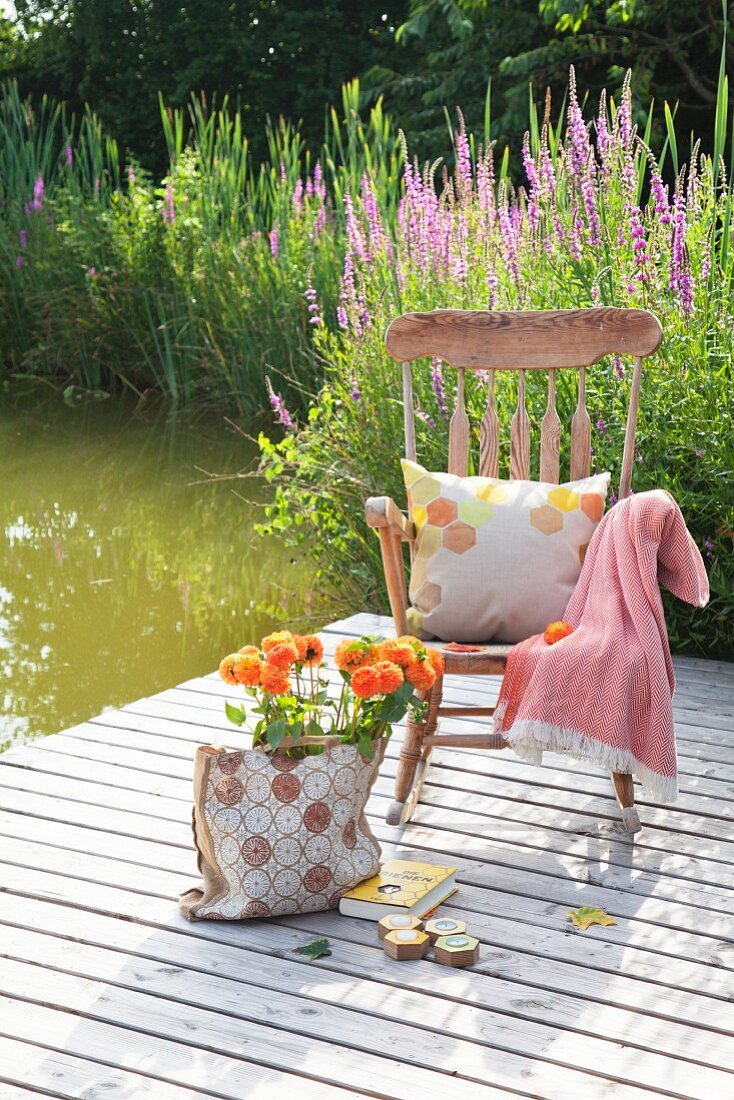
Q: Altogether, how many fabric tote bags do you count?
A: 1